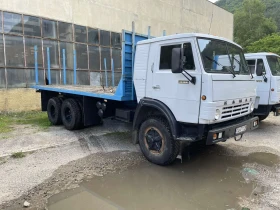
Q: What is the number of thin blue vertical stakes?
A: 6